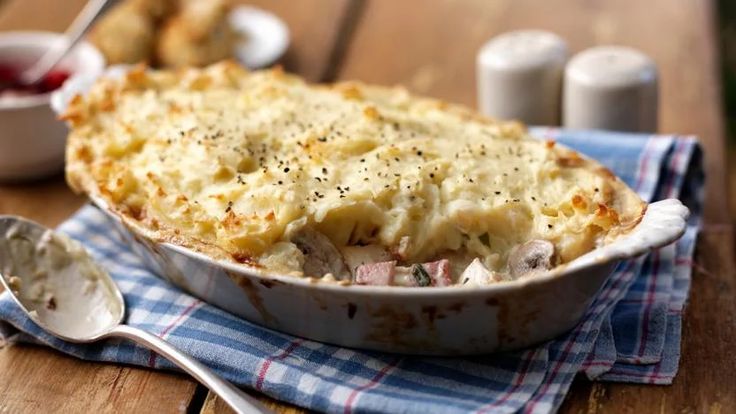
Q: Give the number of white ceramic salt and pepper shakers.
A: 2